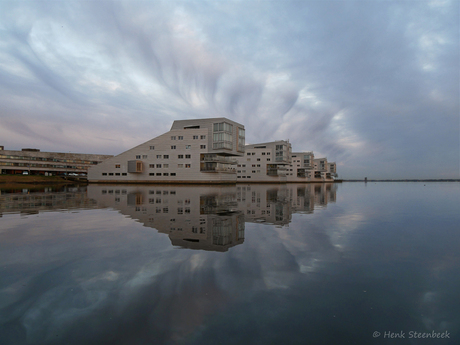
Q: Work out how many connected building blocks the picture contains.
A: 5